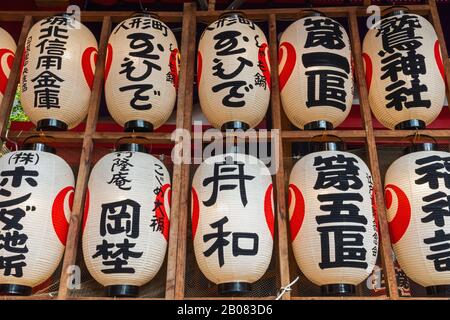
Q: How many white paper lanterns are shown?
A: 11